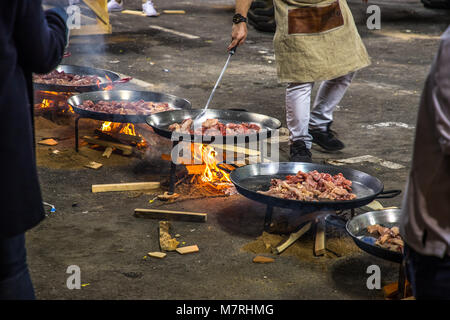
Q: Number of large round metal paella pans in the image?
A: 5